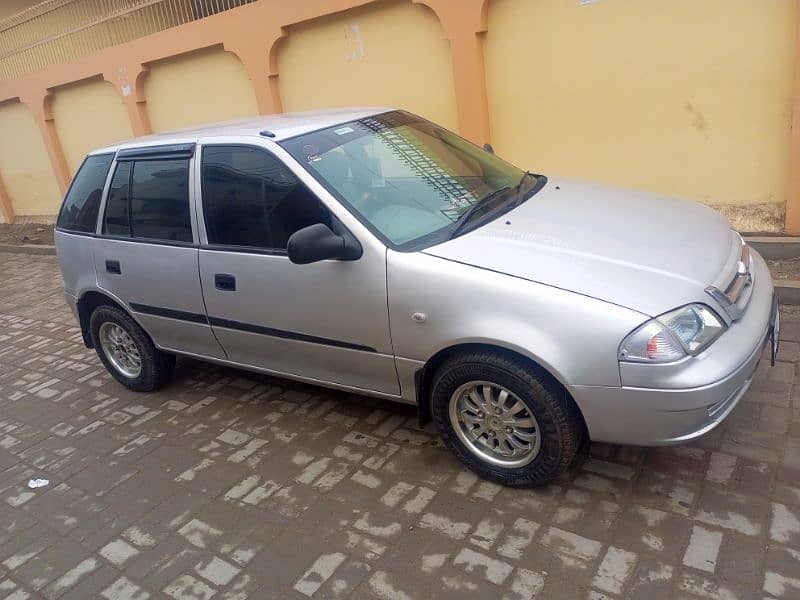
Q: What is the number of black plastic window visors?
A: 1